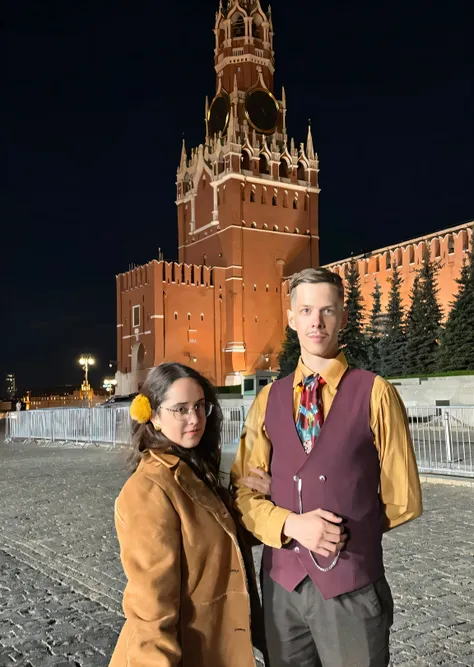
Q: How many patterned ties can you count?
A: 1